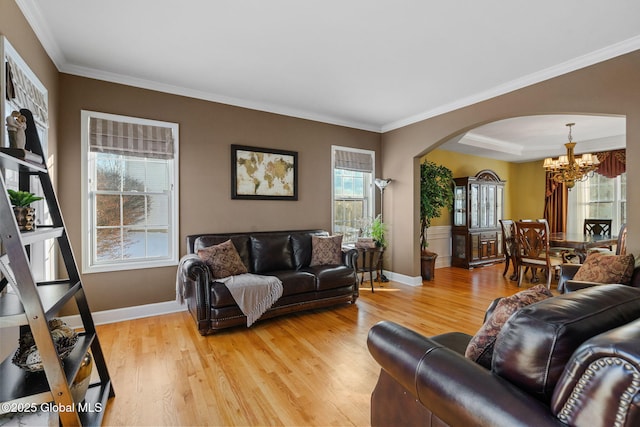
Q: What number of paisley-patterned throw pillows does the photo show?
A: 4